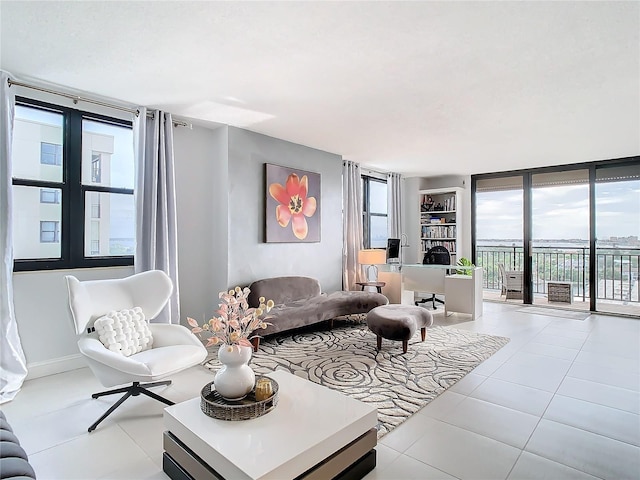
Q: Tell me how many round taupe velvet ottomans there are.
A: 1